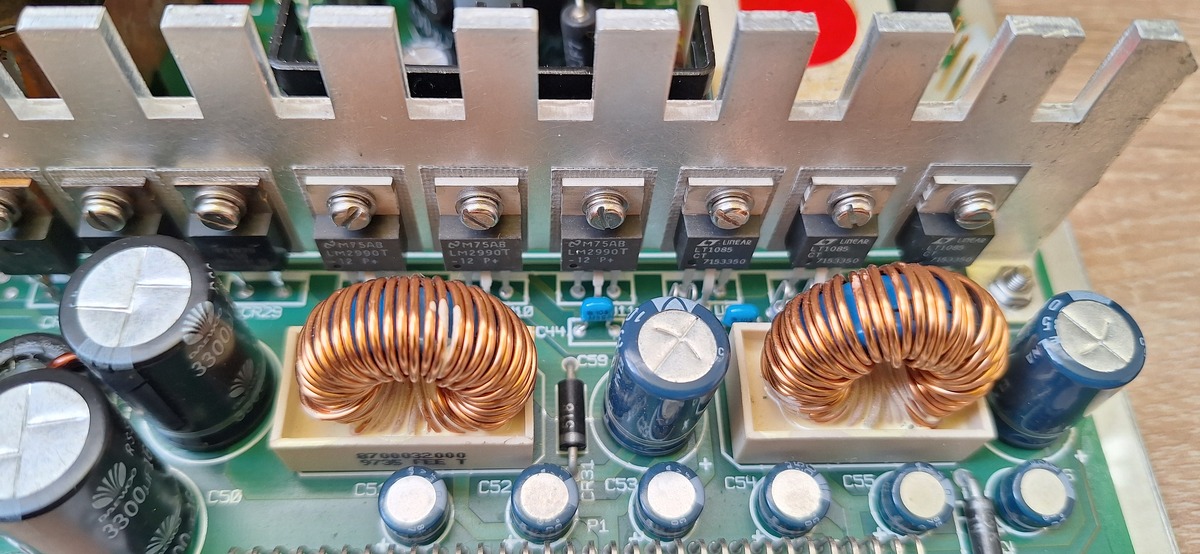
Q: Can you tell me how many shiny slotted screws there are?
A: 9